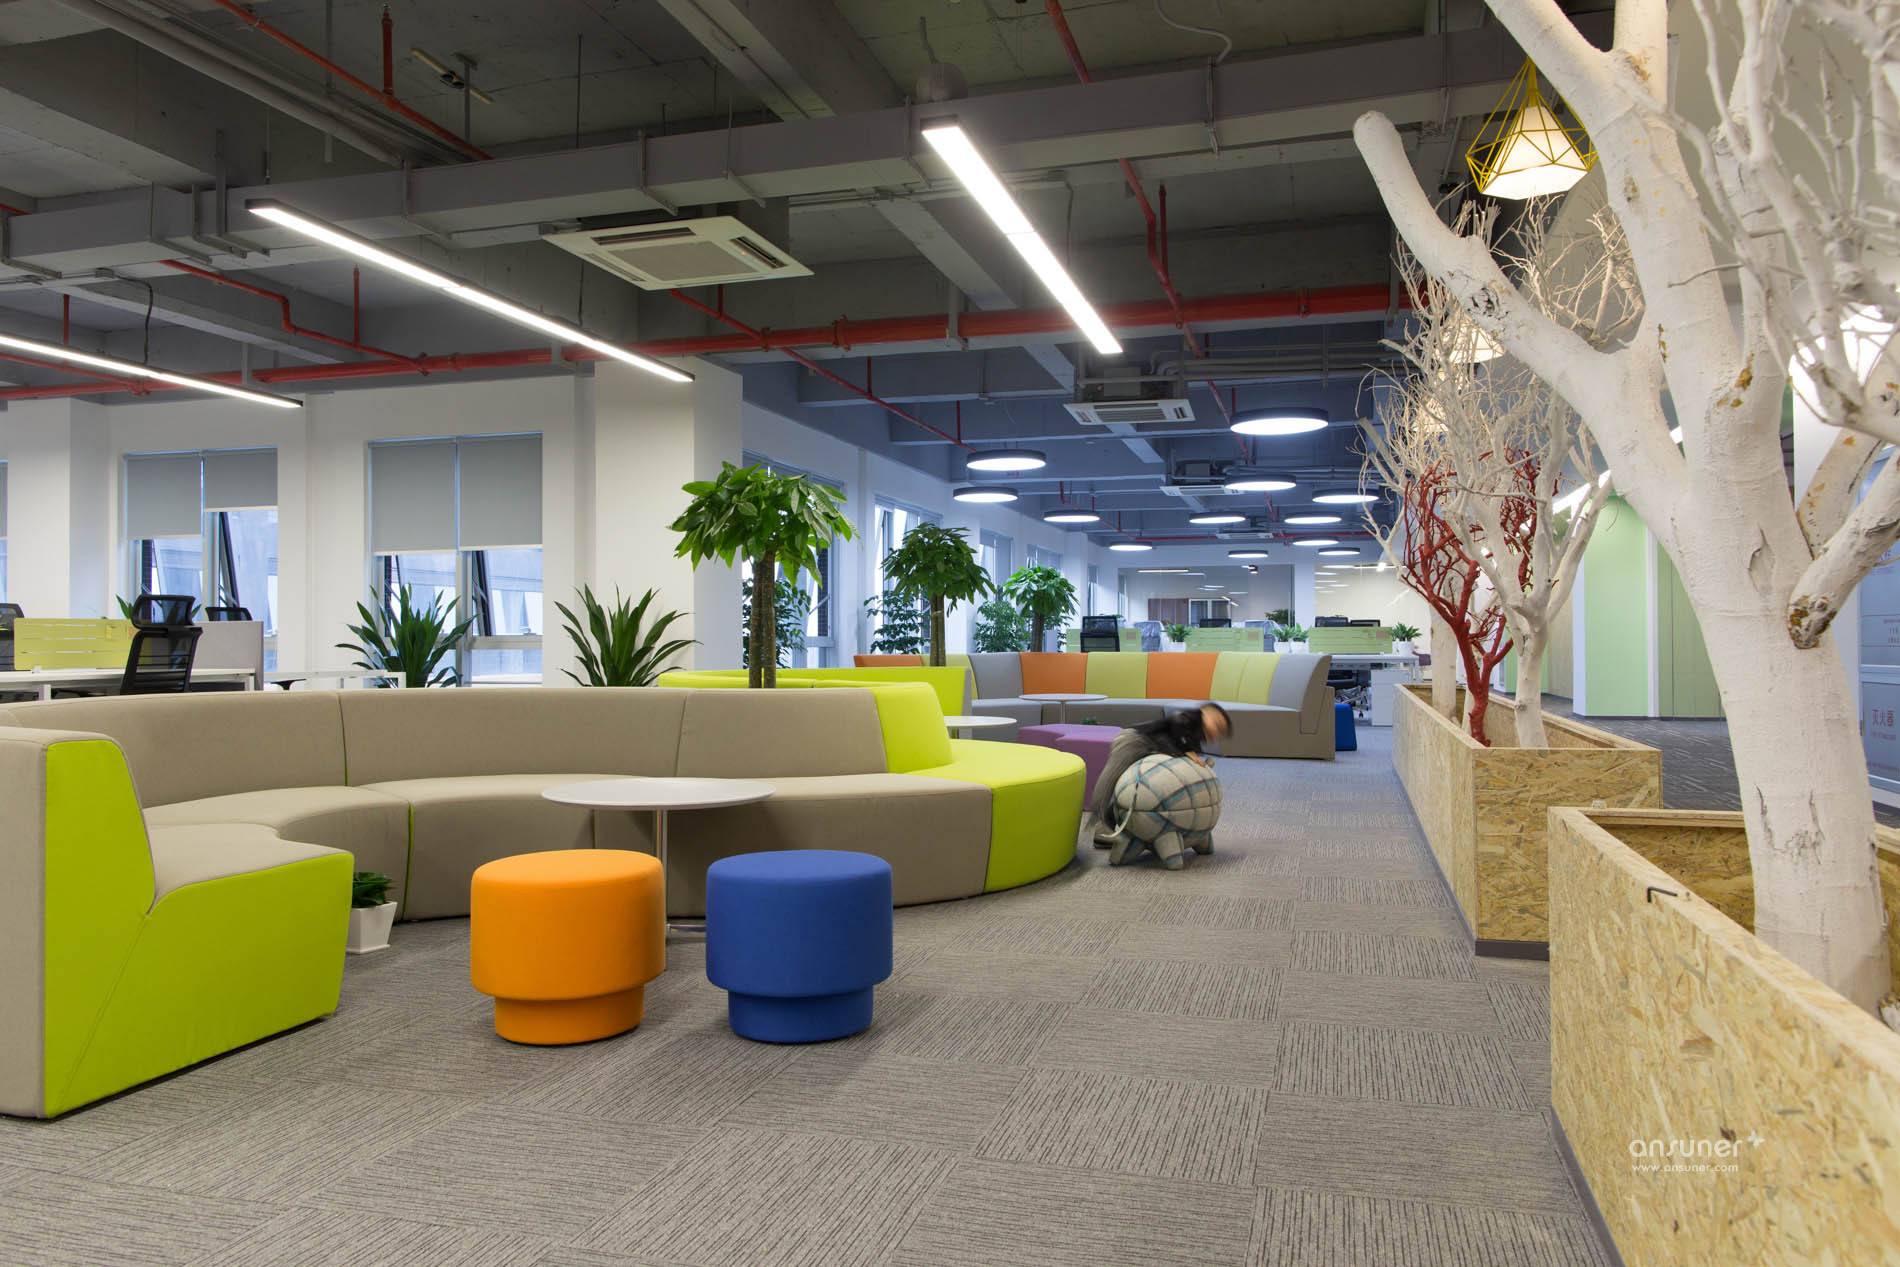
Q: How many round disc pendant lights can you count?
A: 12